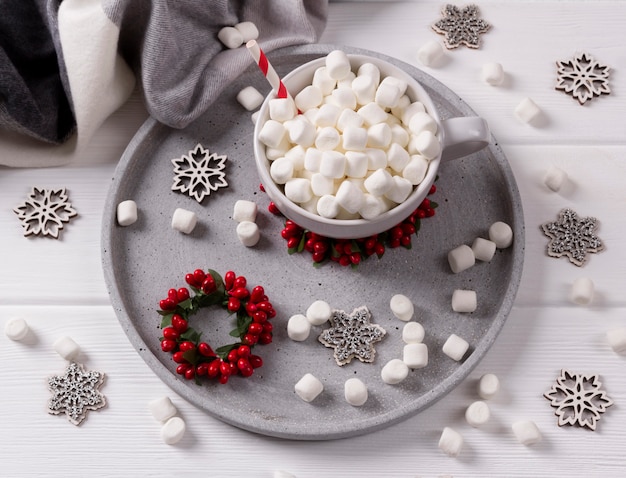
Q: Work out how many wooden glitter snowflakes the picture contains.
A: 4